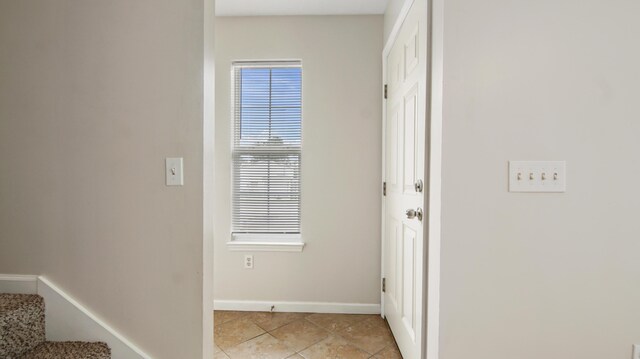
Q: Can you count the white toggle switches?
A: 5